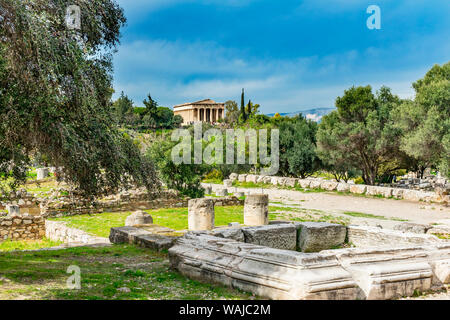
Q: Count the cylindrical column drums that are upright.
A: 2